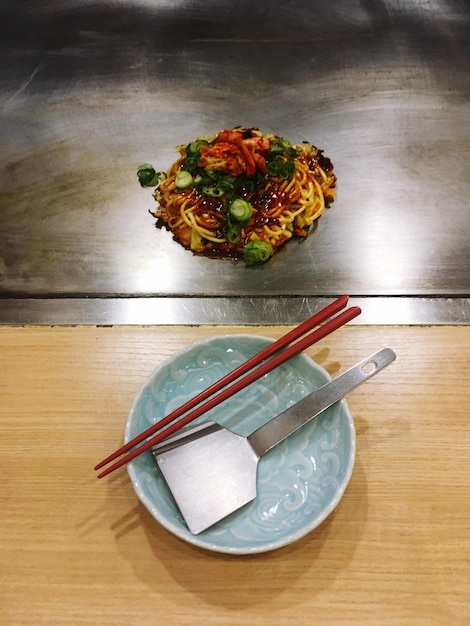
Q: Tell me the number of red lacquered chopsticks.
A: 2